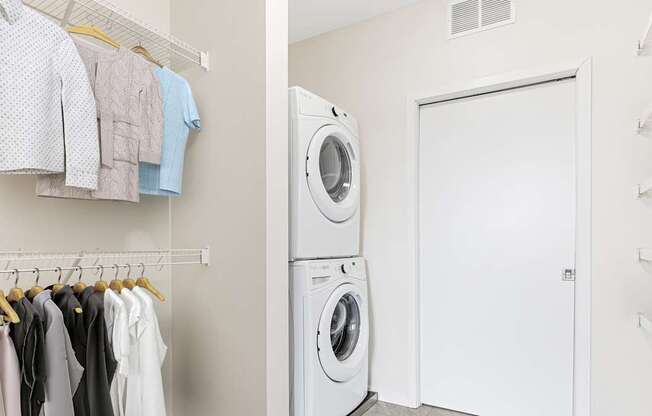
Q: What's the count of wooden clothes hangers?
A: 11